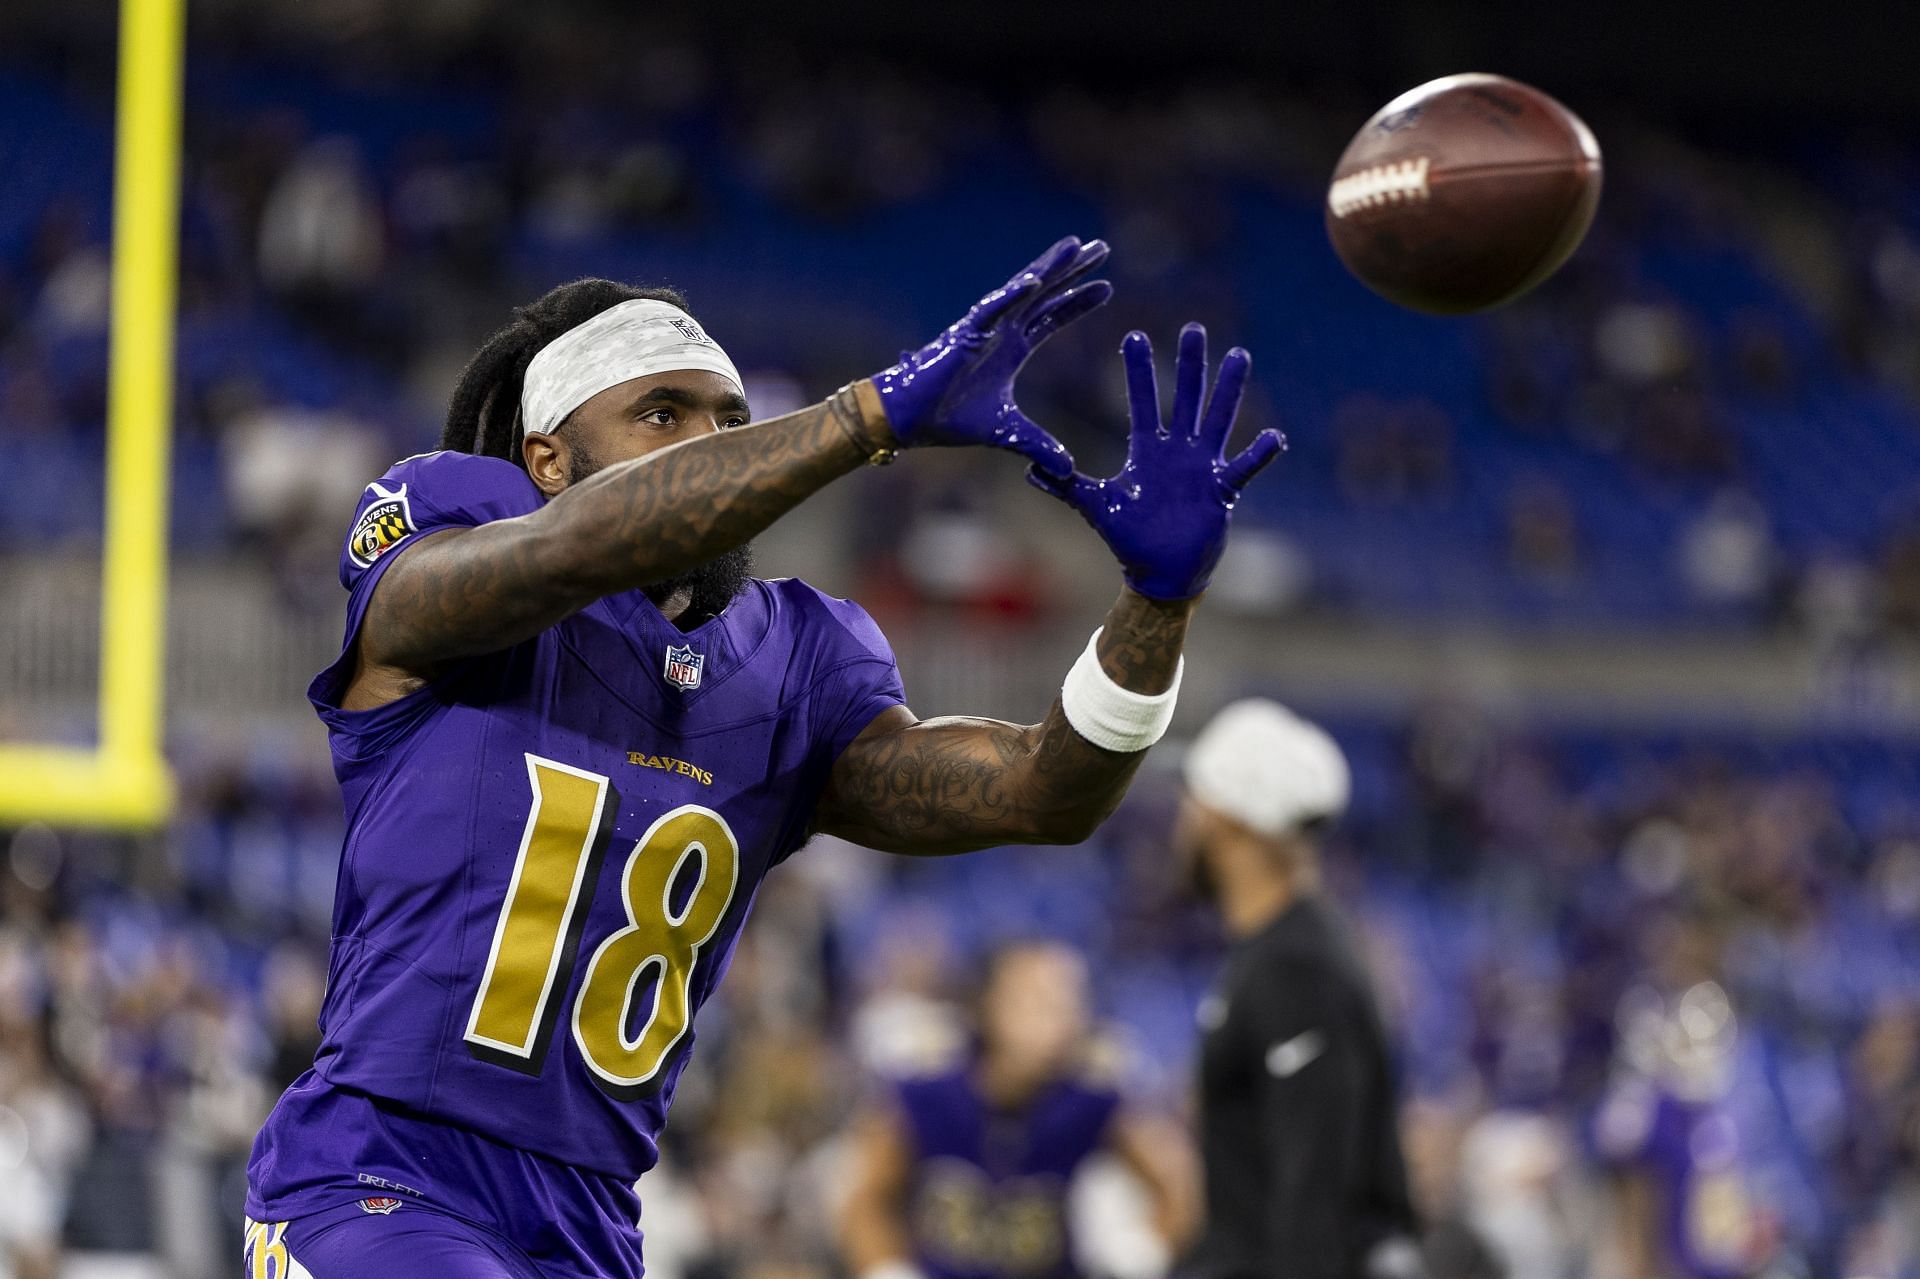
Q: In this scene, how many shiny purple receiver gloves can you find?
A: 2